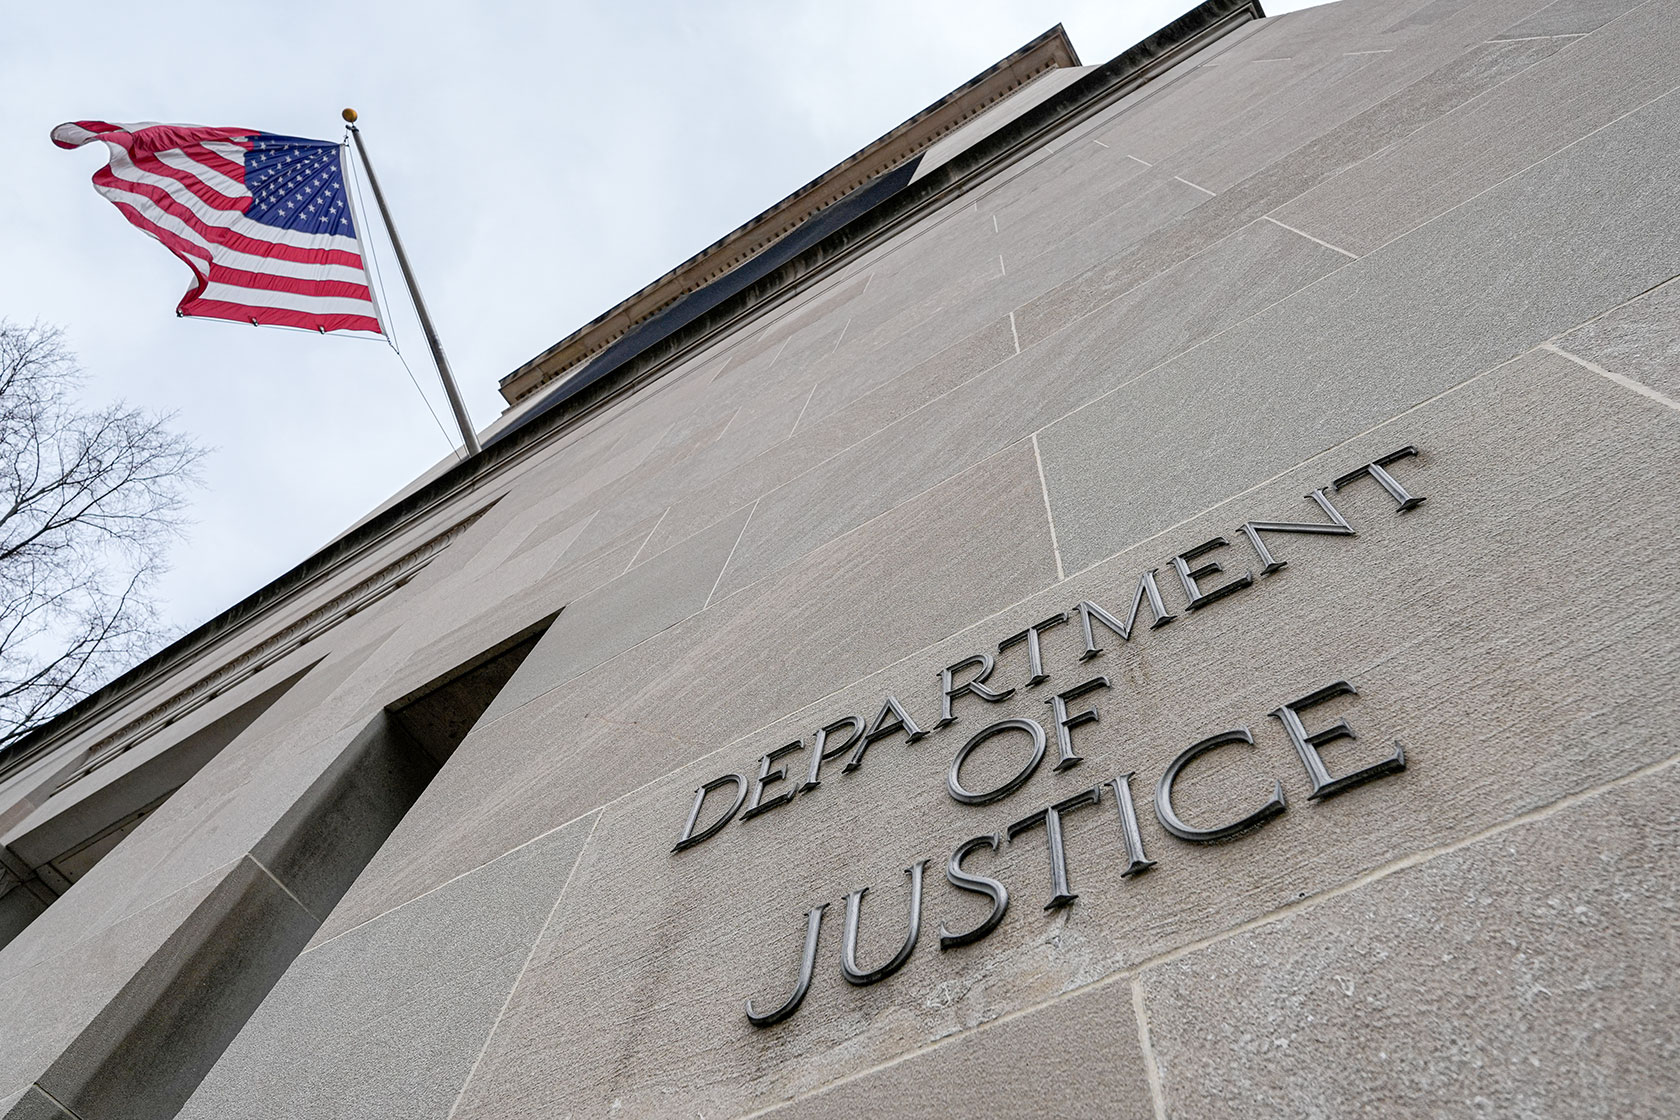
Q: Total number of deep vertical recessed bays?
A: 2